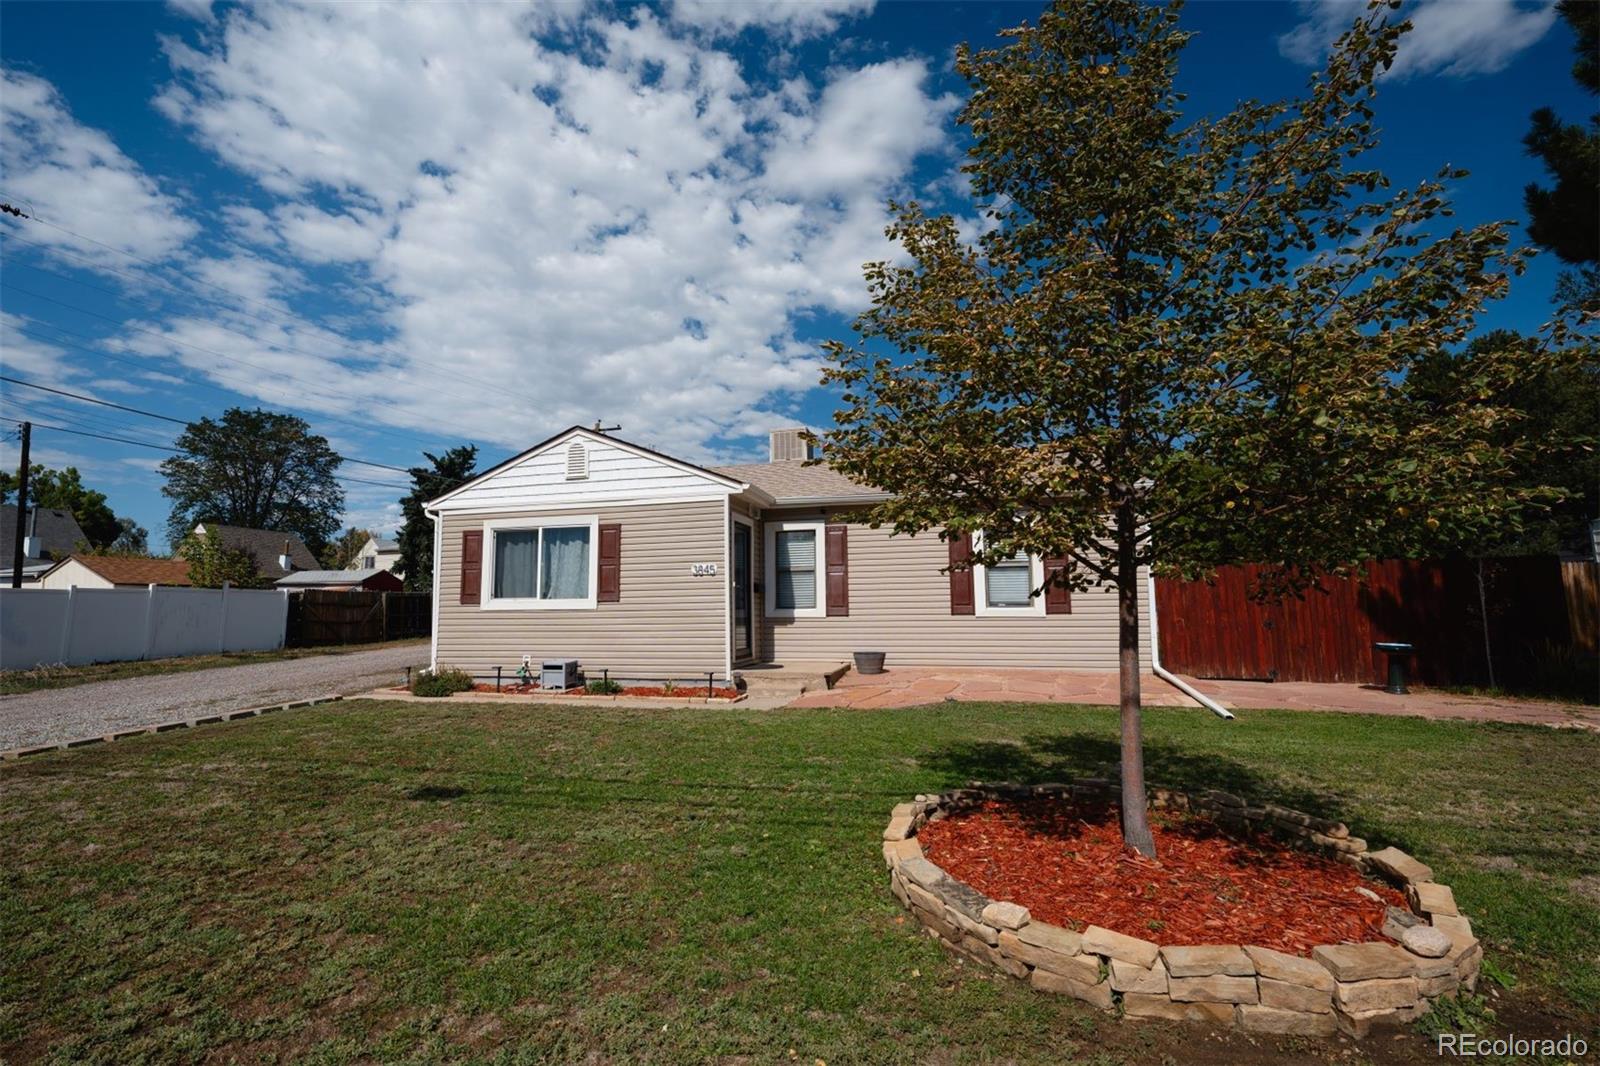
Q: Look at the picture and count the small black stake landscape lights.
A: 4